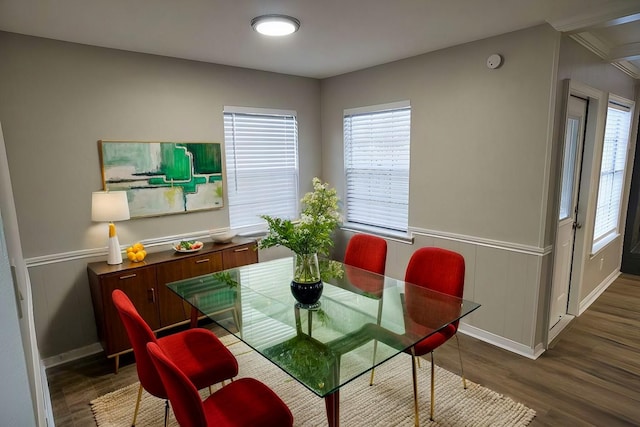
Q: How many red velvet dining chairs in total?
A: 4